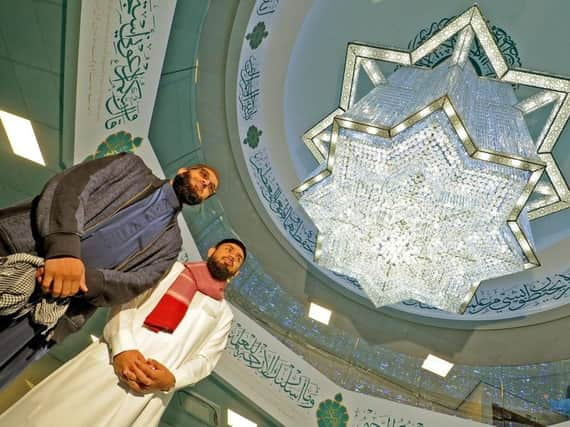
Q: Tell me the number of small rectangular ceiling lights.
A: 4